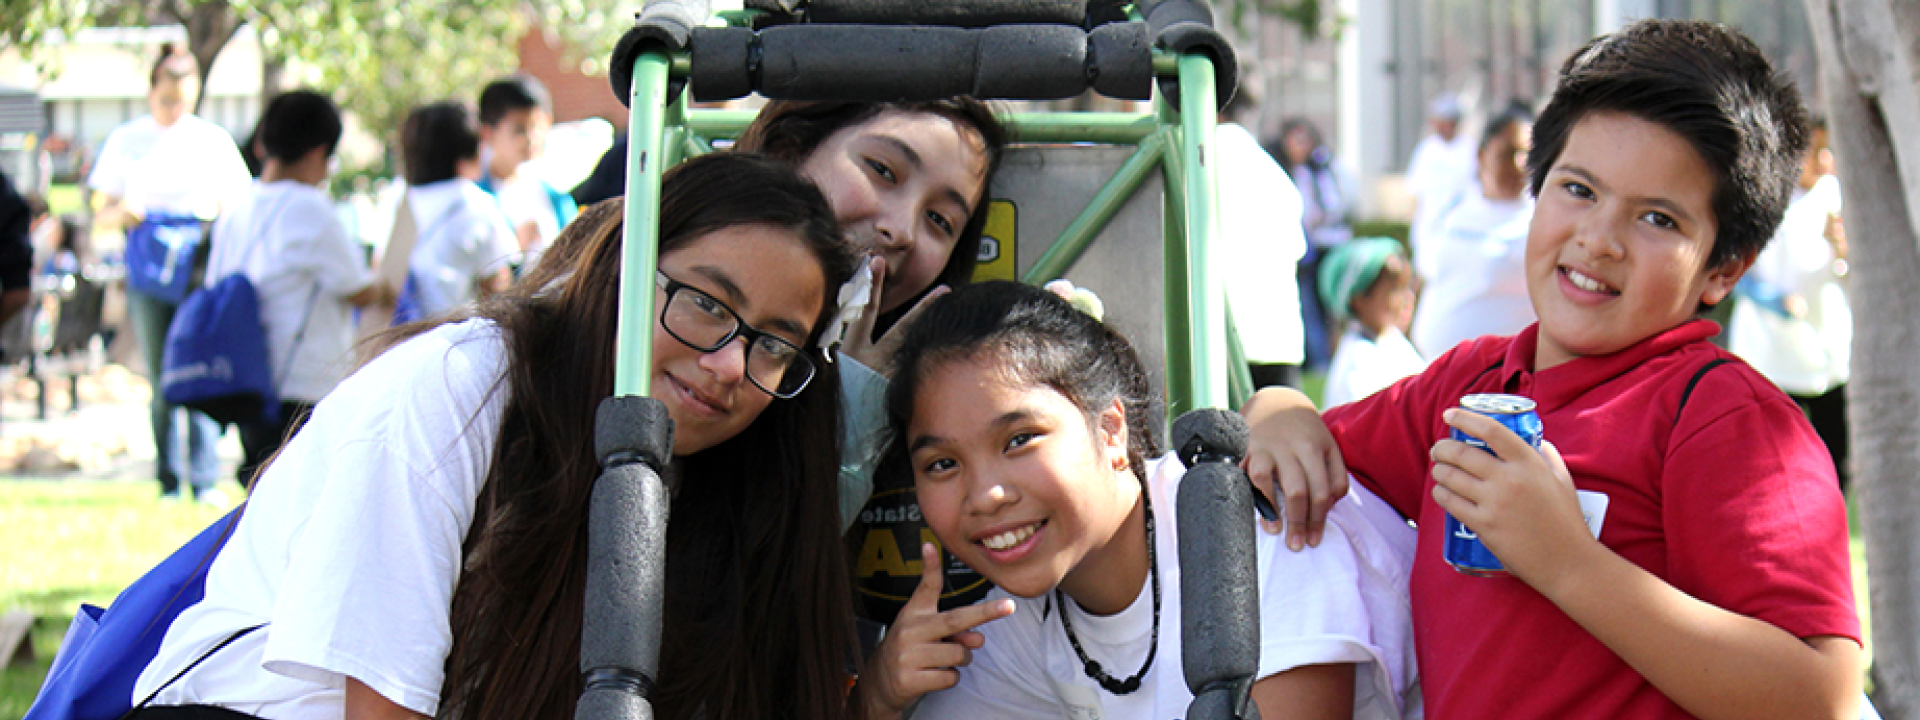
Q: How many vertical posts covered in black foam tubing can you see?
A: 2